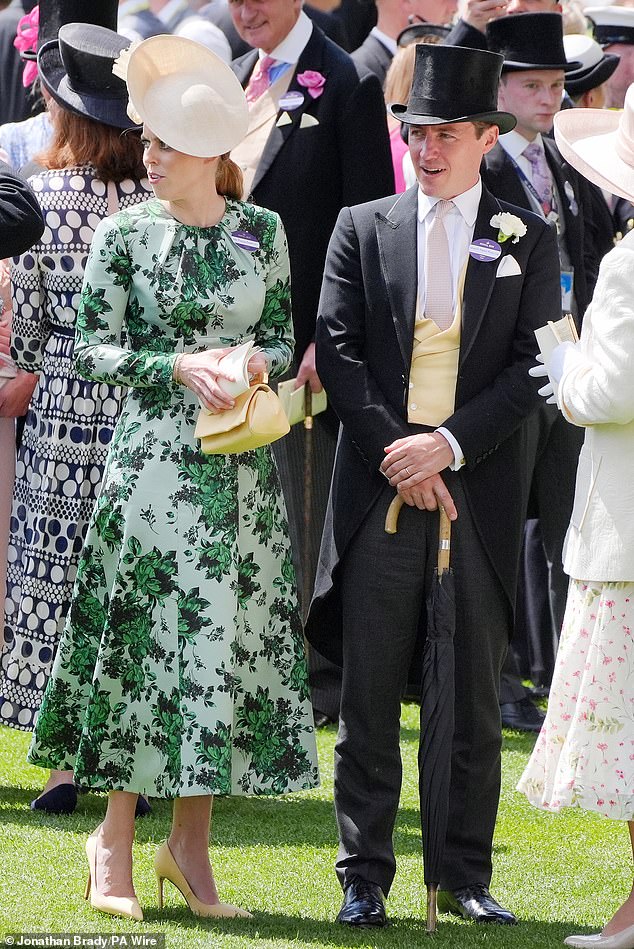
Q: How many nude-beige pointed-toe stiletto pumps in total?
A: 2